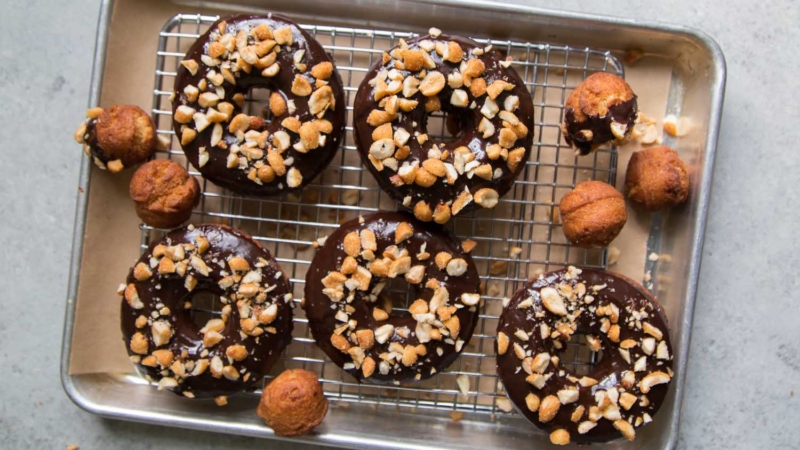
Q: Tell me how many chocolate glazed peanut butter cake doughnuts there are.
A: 5